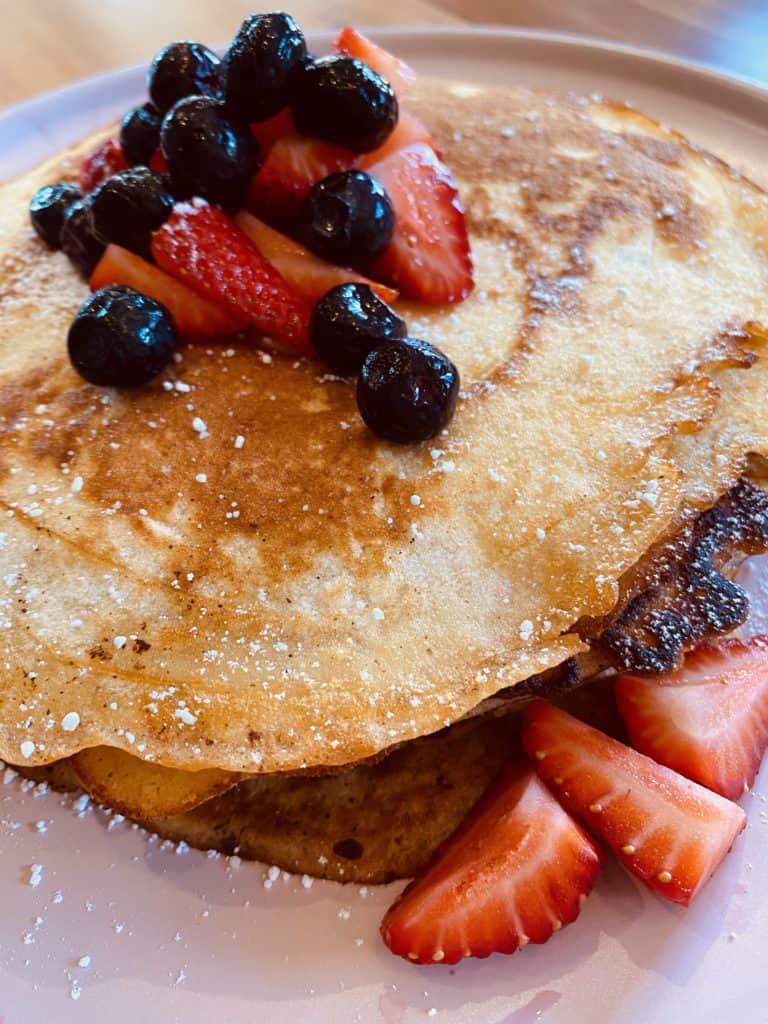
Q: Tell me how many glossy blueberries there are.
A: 12